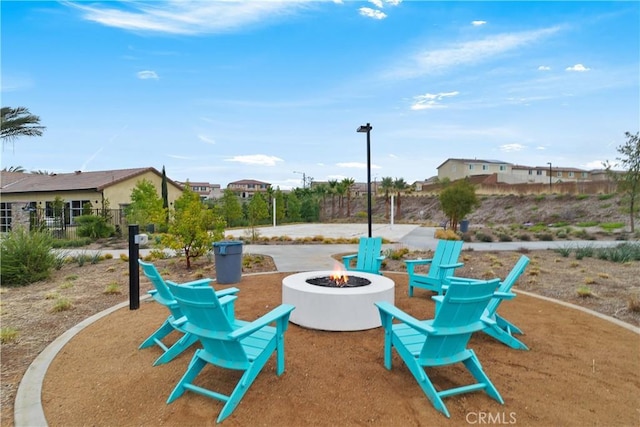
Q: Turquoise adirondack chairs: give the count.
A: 6